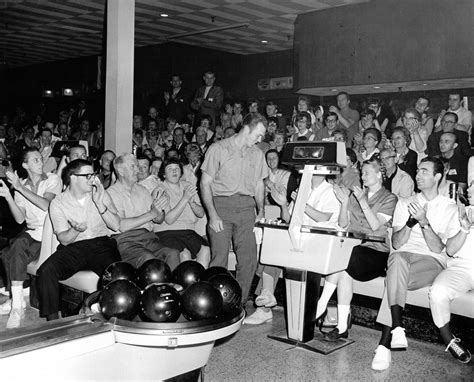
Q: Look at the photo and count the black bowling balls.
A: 8